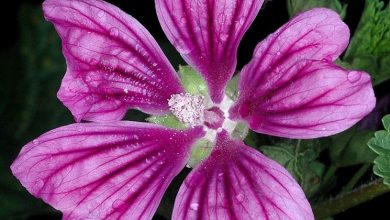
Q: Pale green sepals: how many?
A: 5